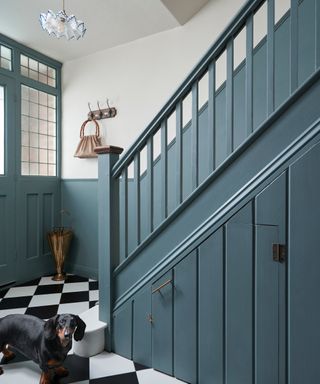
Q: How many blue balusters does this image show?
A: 12